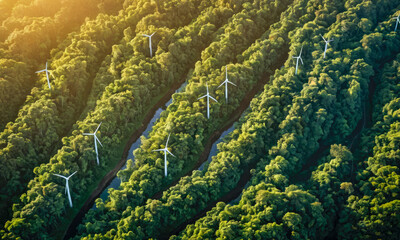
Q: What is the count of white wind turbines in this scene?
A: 10